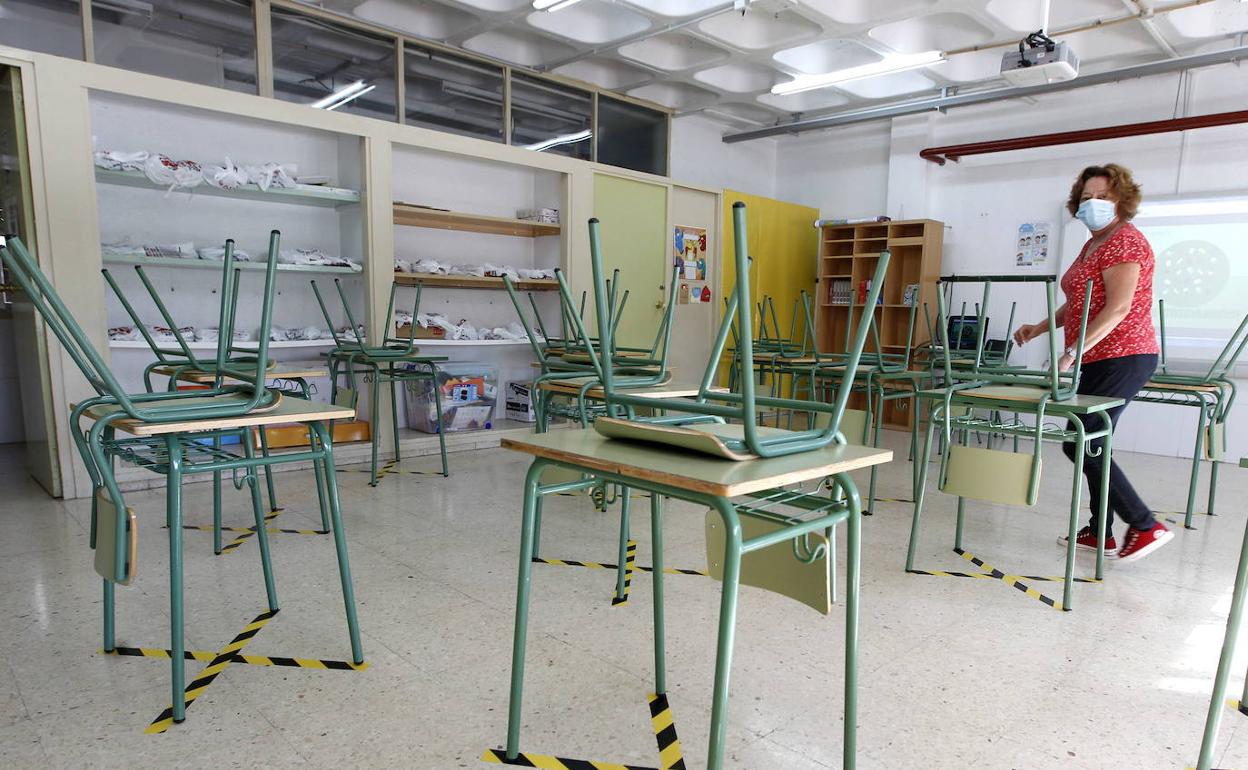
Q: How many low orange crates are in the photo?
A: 1